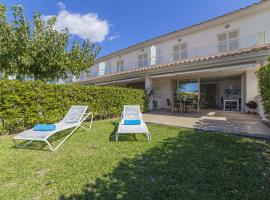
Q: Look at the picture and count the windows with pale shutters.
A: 4